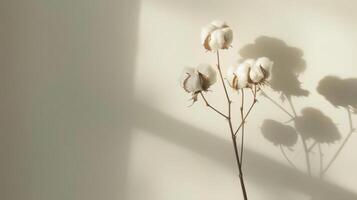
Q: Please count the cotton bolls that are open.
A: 4